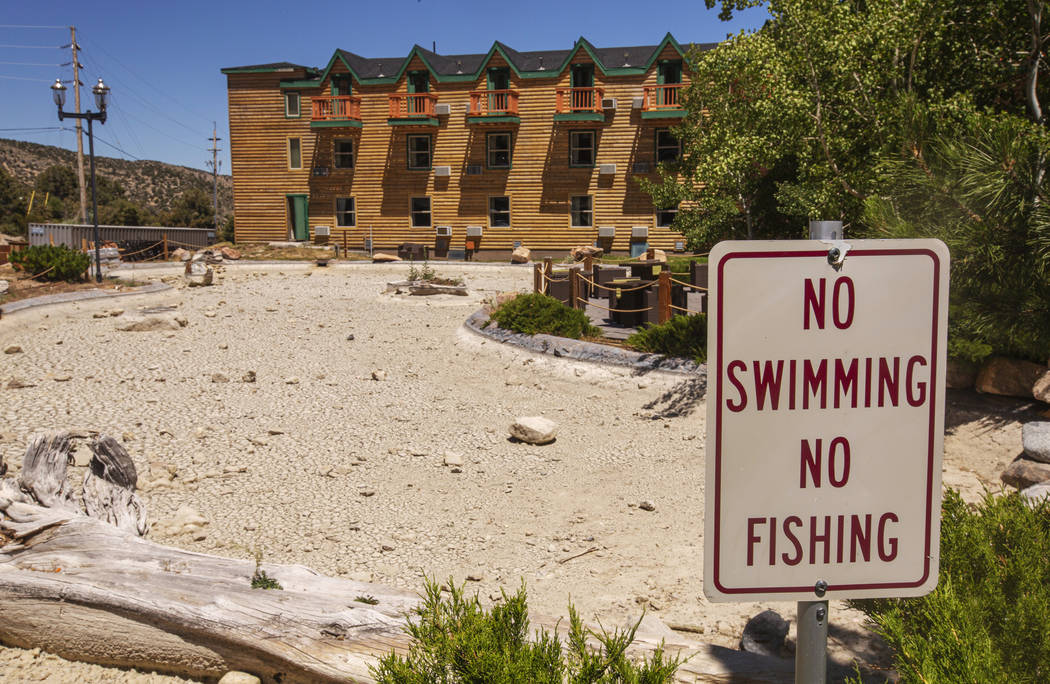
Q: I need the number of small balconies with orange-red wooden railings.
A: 5